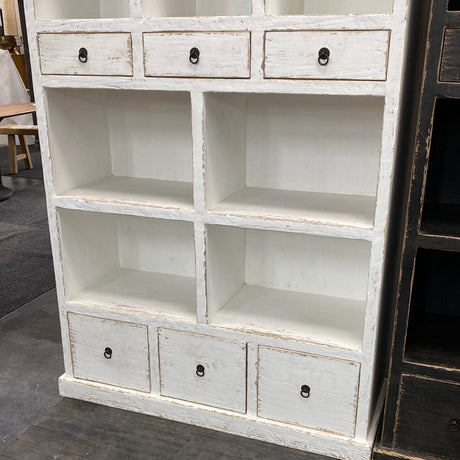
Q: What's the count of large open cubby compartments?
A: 4